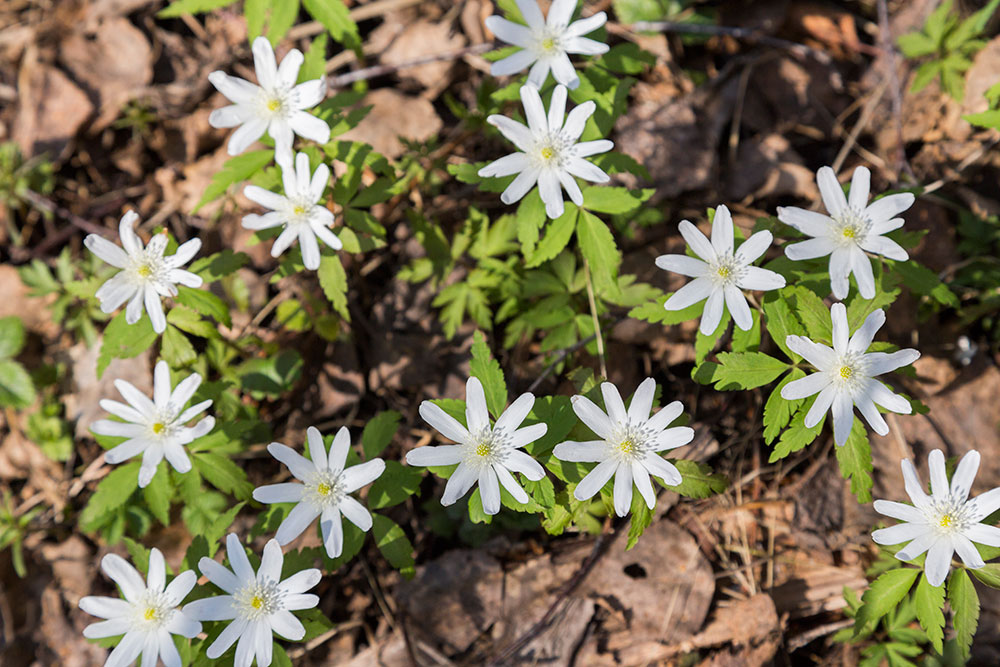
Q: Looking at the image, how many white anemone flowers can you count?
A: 15